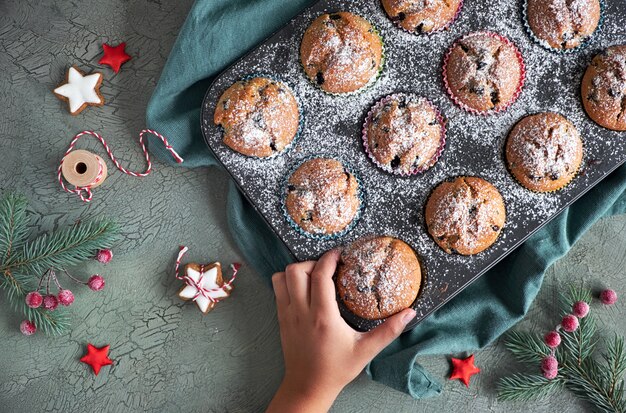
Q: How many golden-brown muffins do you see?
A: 11